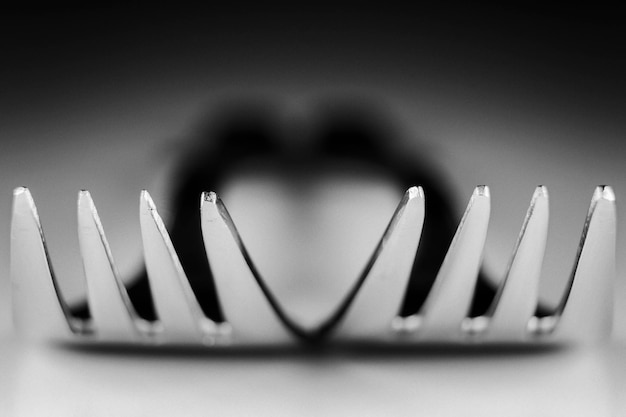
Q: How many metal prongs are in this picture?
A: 8